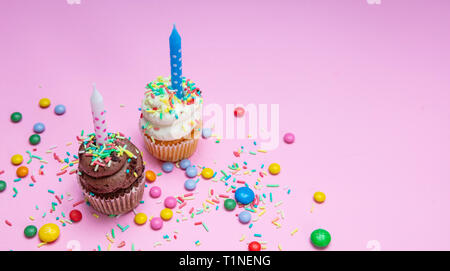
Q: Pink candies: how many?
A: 4